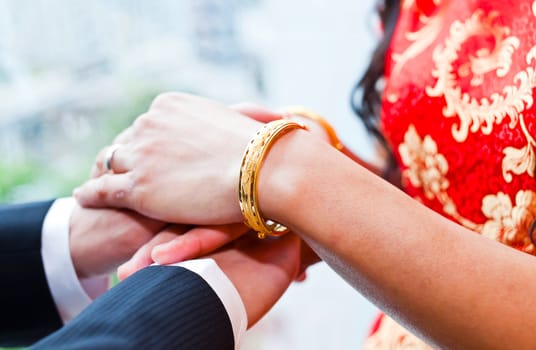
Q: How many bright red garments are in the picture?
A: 1